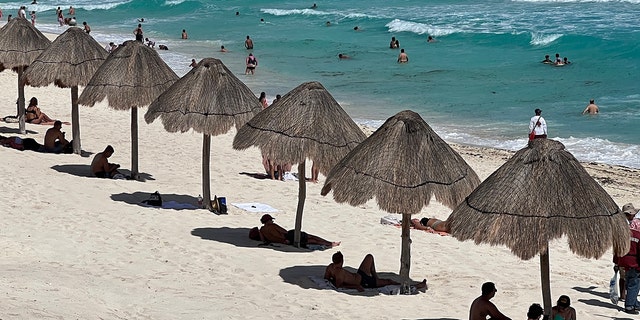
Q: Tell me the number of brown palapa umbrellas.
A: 7